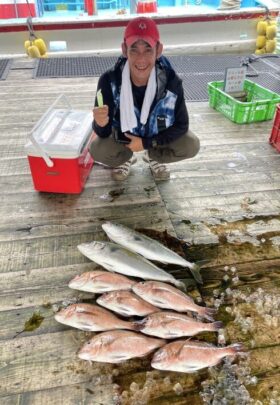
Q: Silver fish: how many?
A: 2